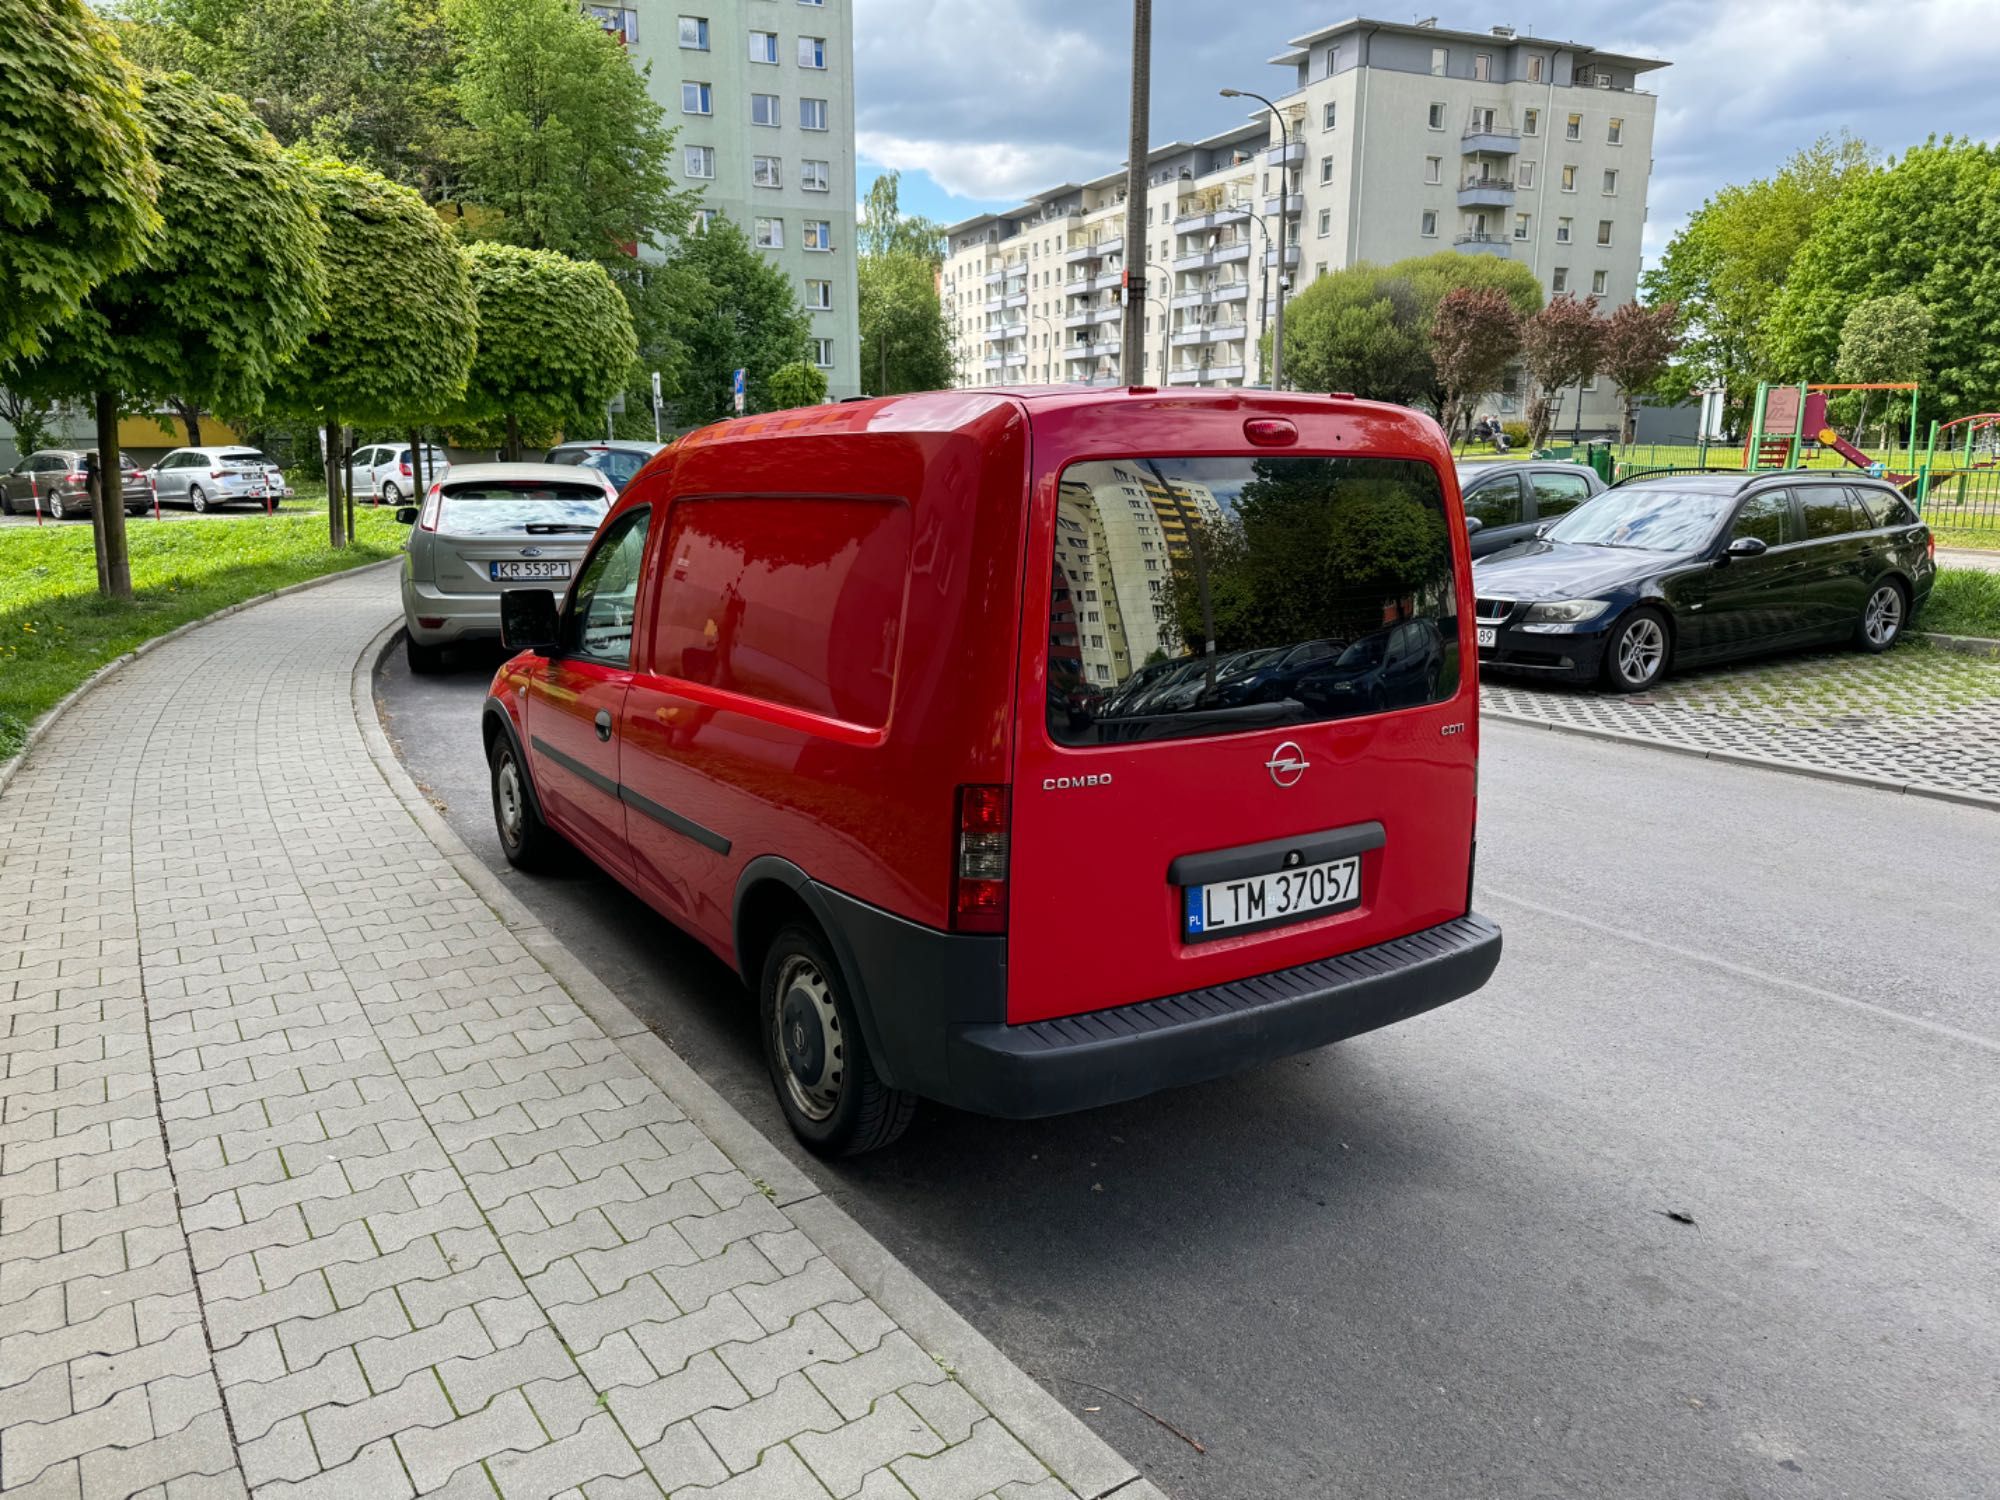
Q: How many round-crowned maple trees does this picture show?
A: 4